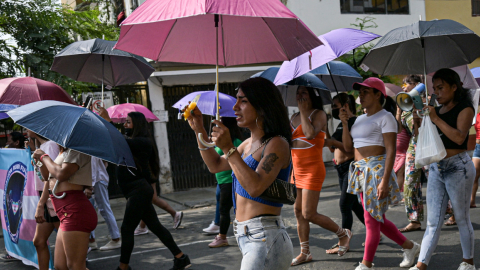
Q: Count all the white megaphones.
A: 1